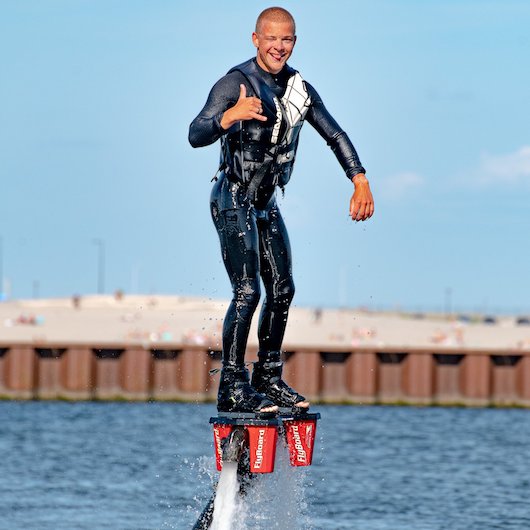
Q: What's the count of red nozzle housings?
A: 3